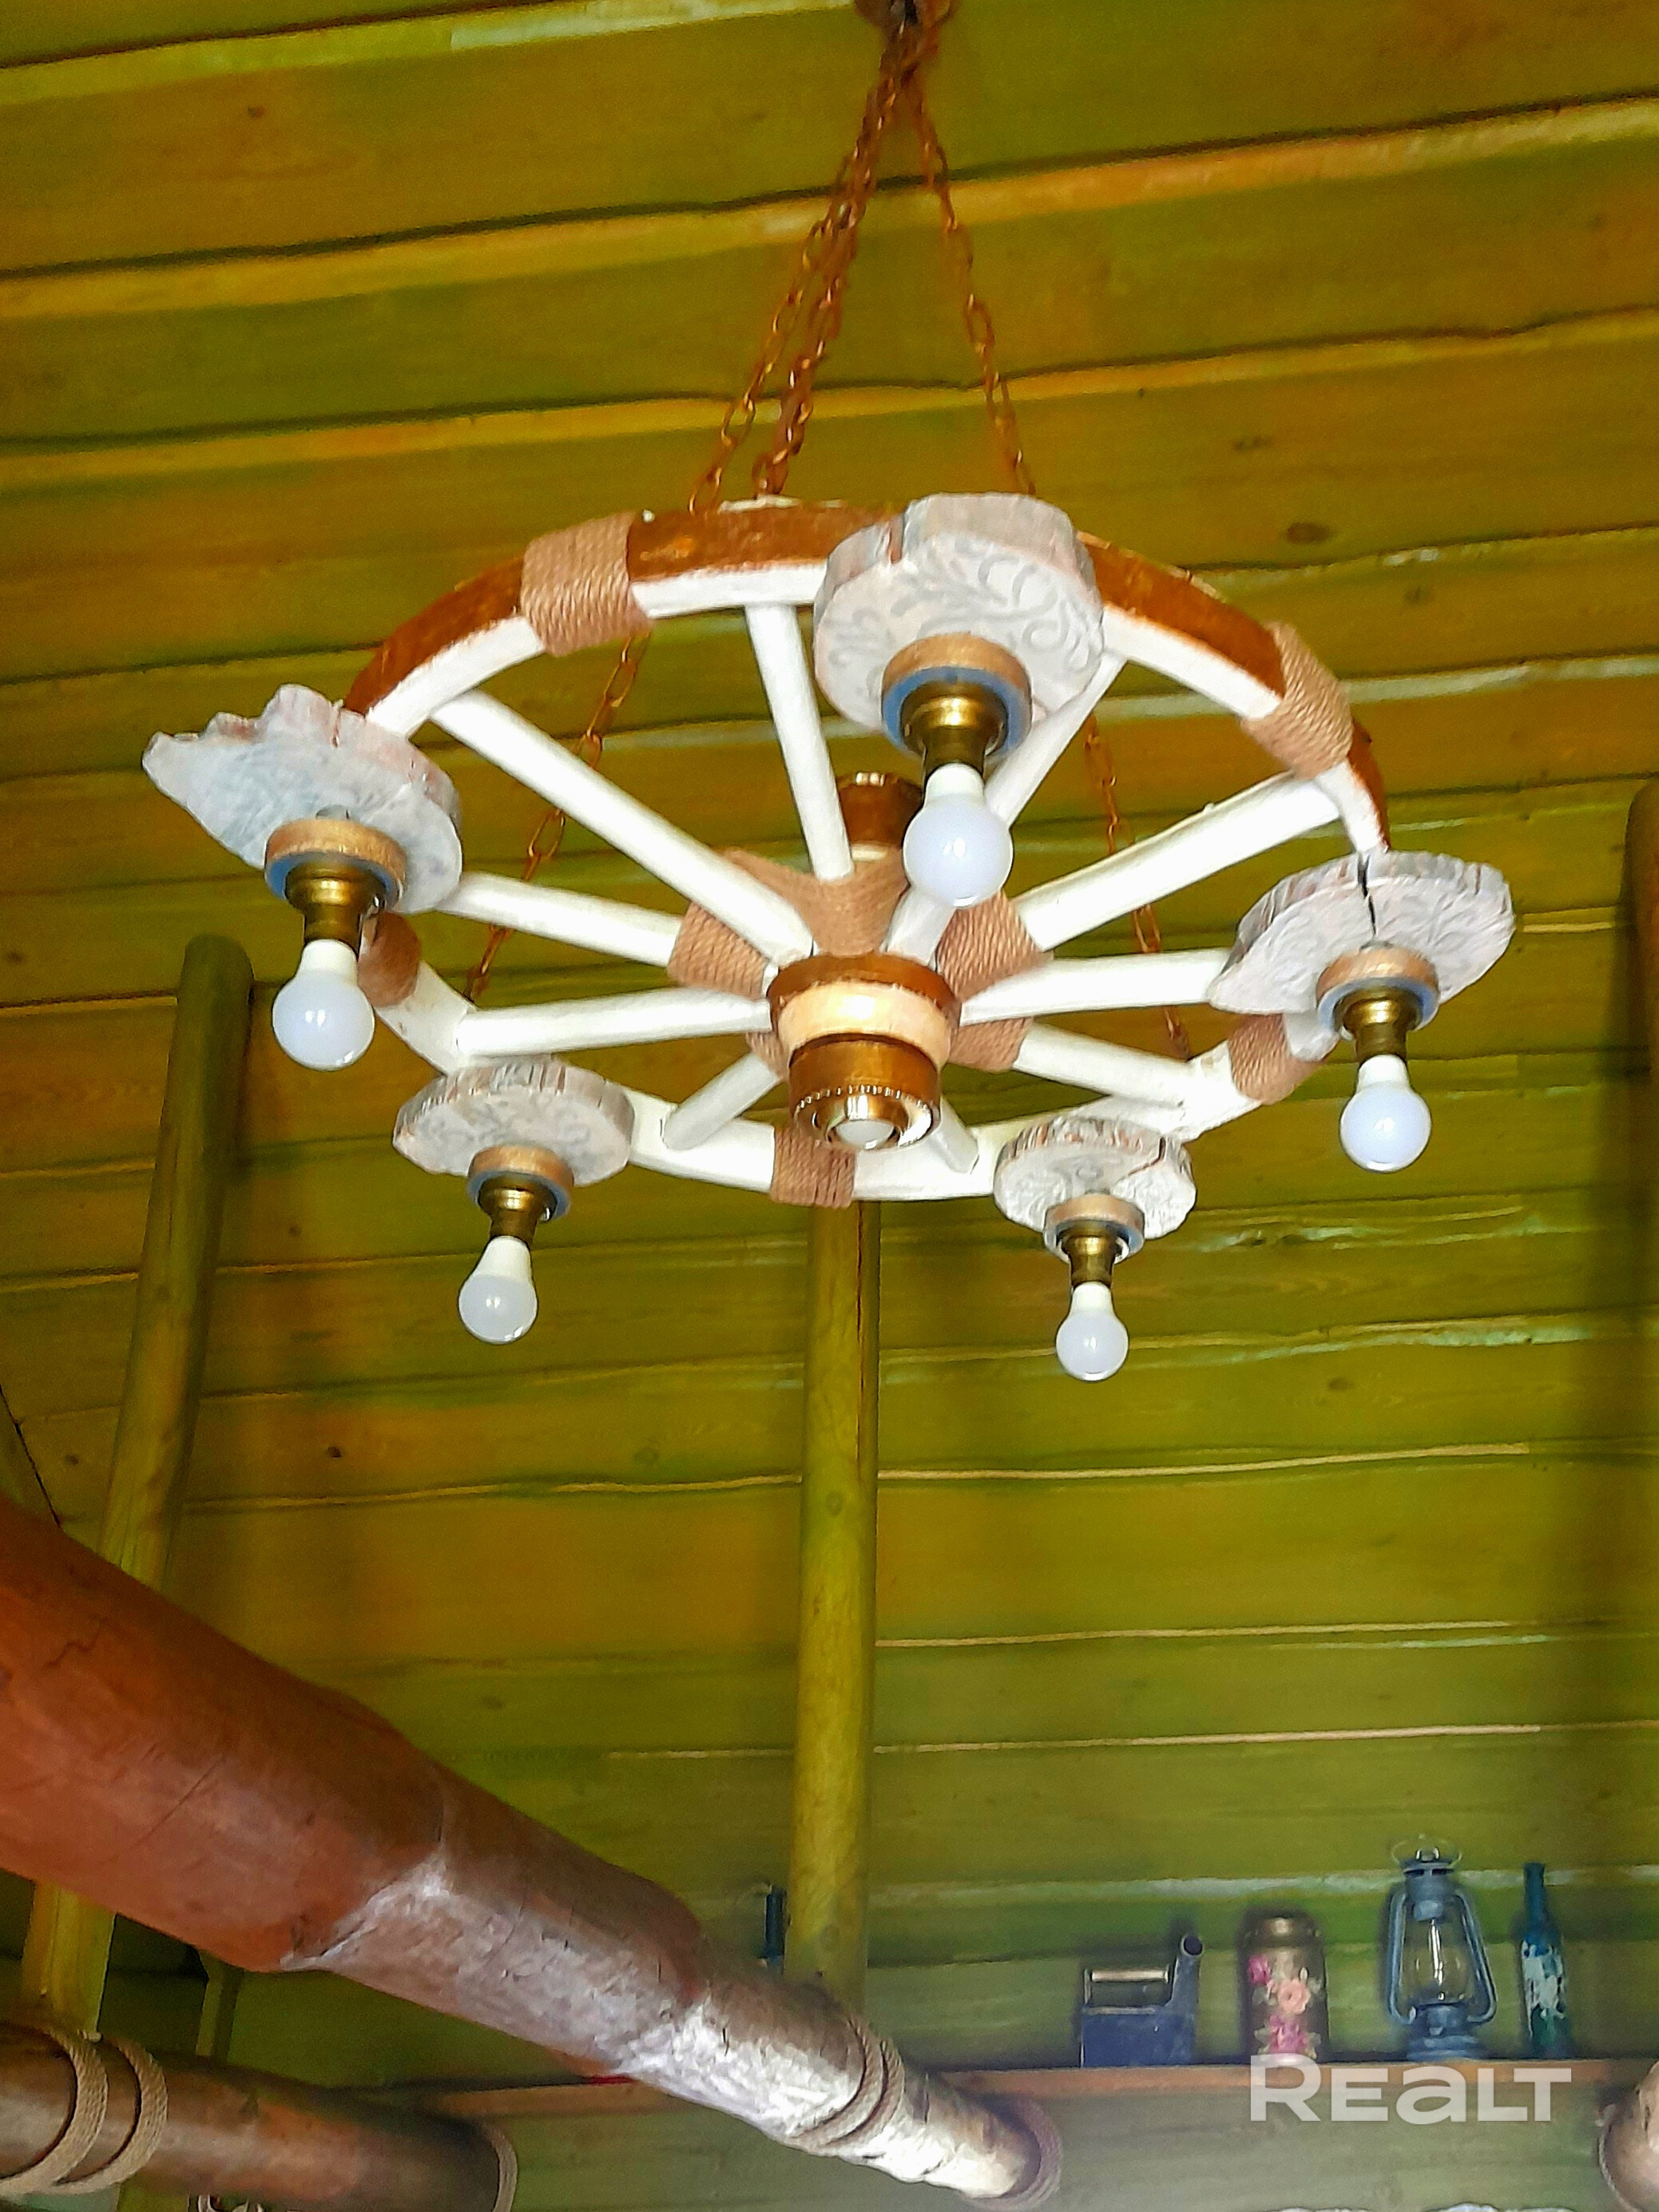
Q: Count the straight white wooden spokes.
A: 10